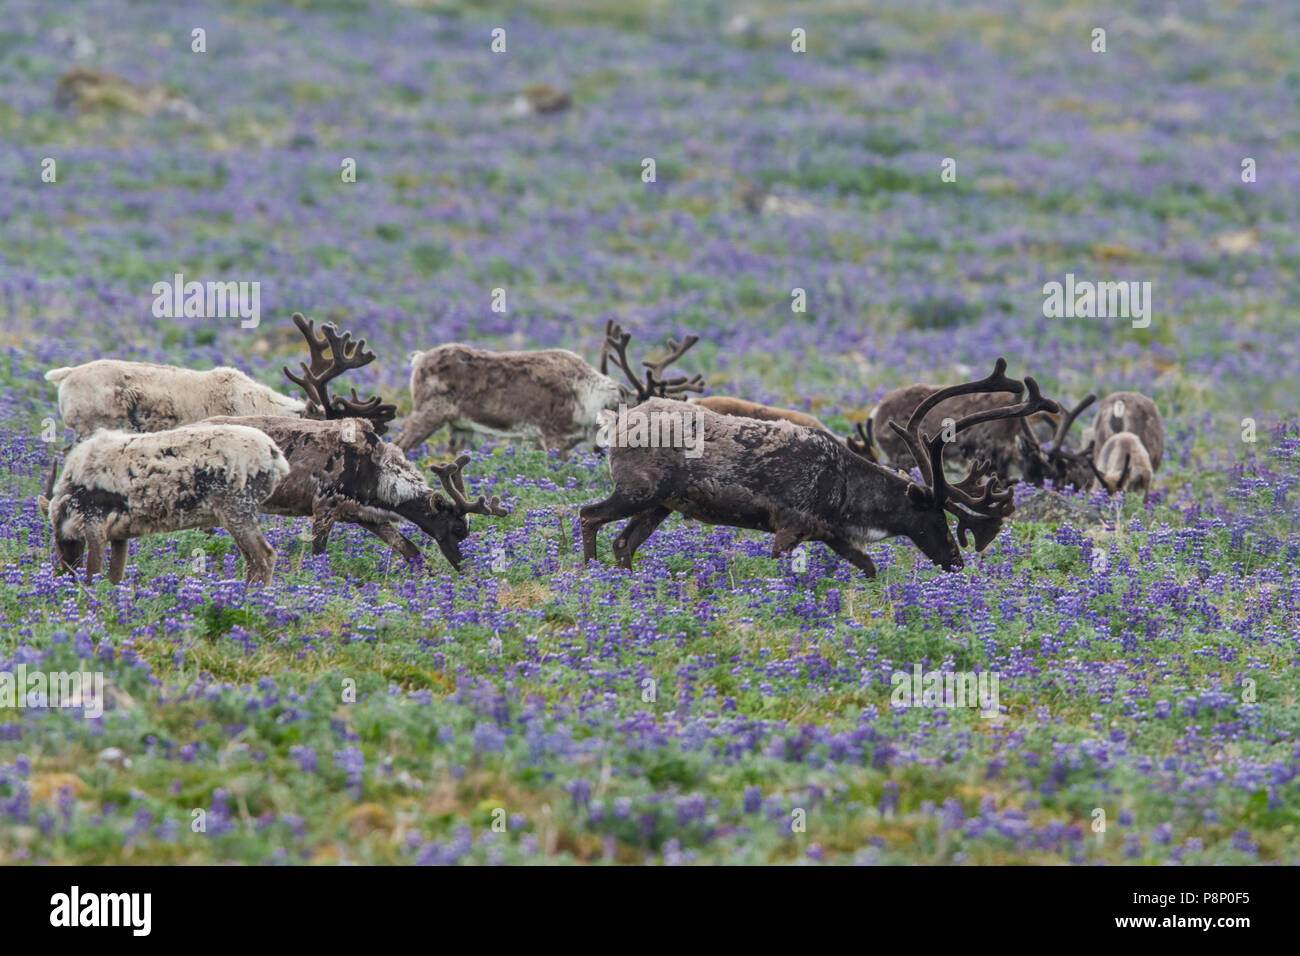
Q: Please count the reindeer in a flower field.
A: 9